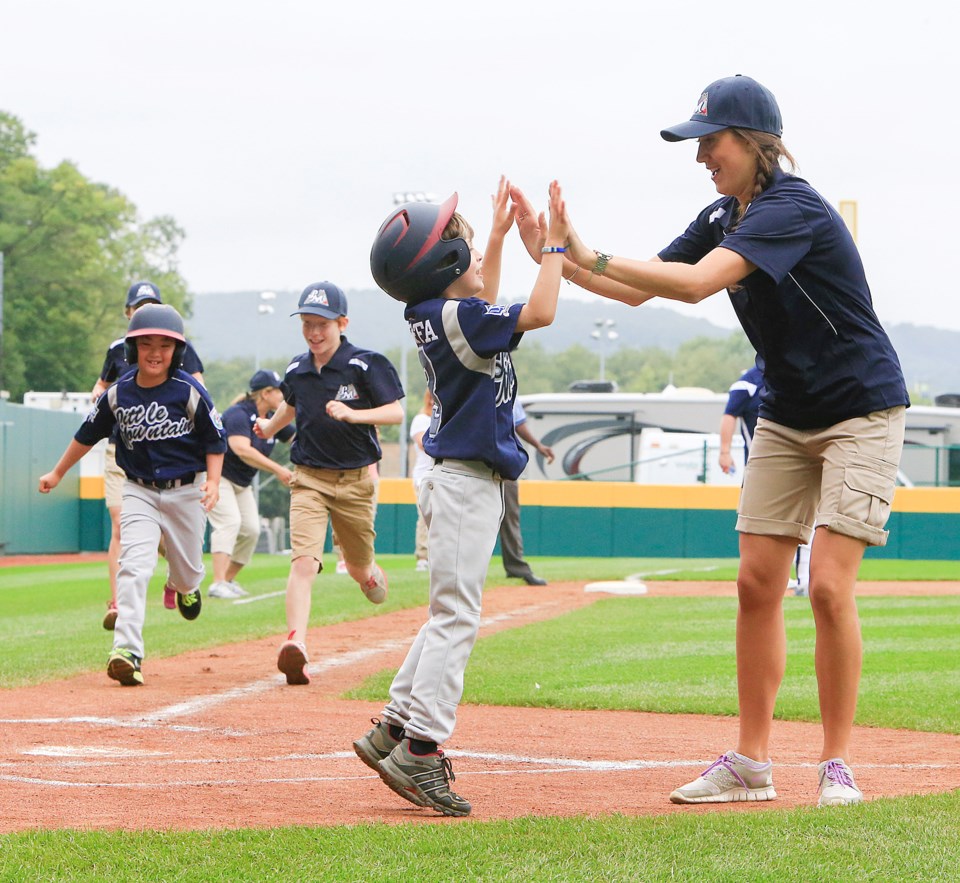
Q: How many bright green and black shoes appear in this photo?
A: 2